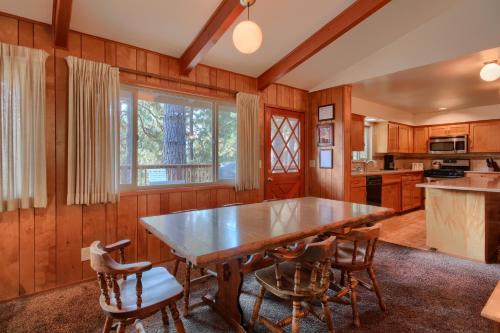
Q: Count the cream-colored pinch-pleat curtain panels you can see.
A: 3